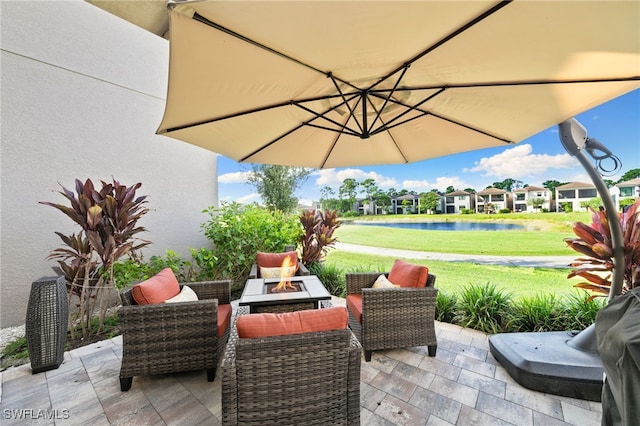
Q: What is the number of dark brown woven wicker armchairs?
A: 4